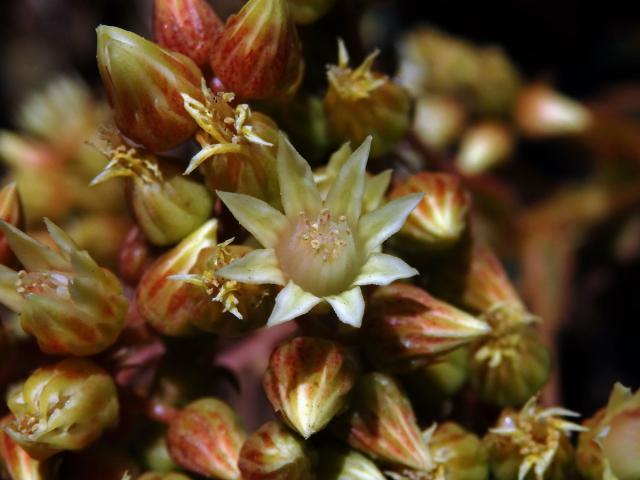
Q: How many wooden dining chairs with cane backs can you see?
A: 0